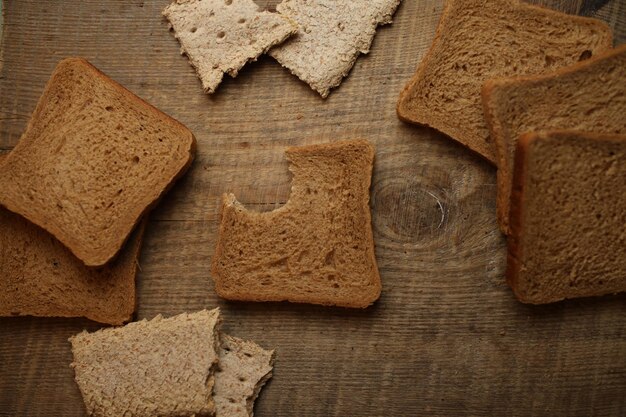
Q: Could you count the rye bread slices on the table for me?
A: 6